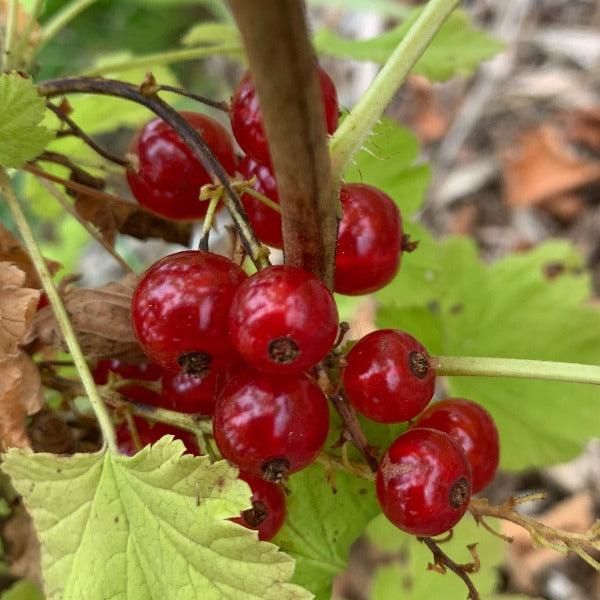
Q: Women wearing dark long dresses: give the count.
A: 0